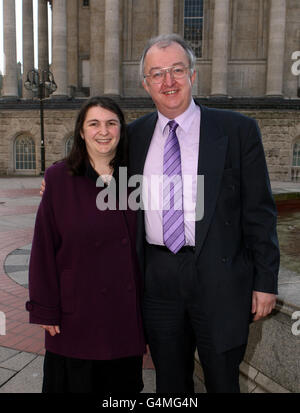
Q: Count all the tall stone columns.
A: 8